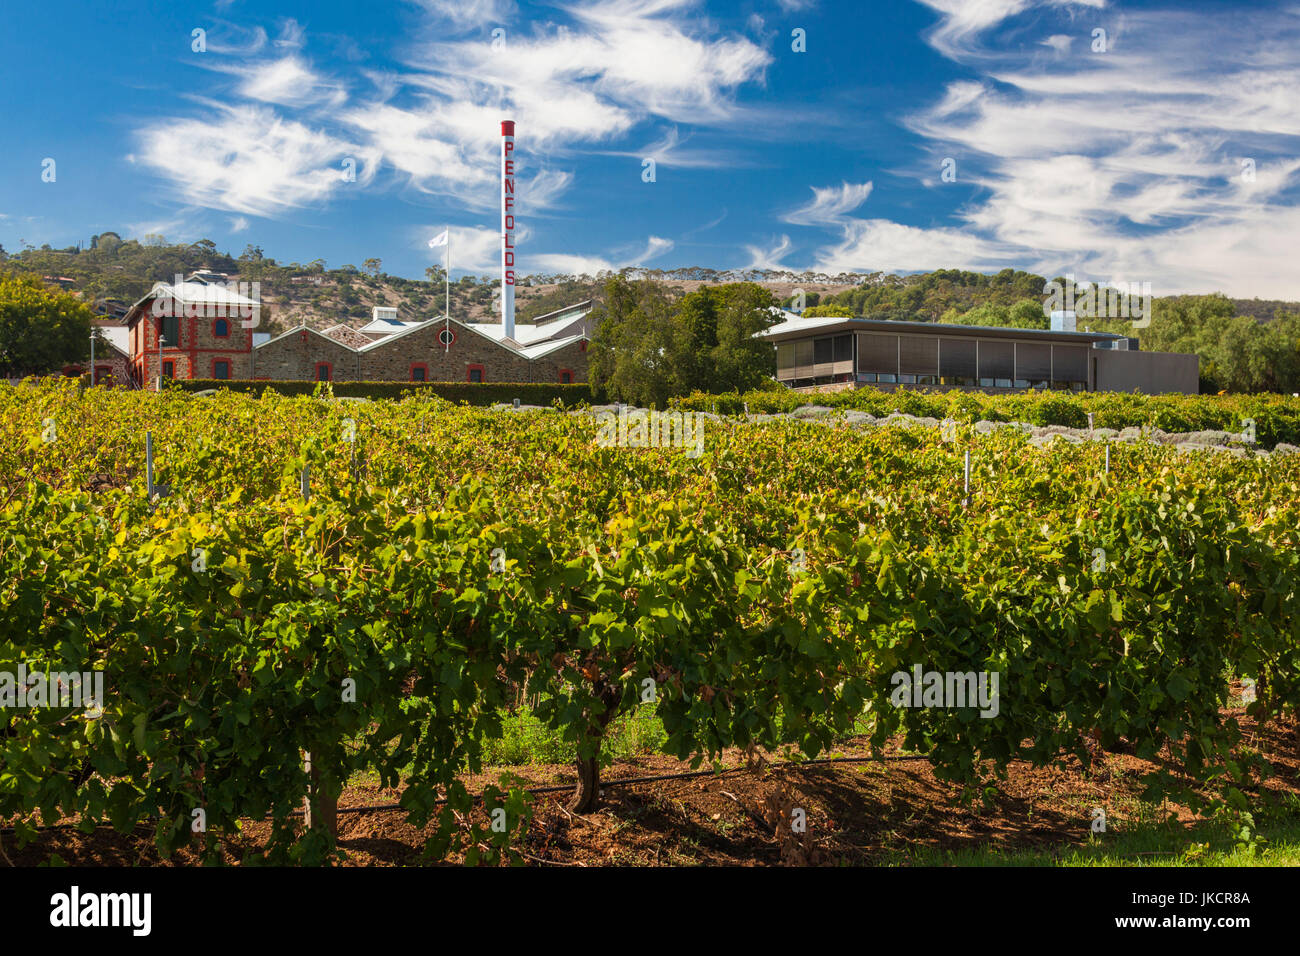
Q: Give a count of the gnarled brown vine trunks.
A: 1